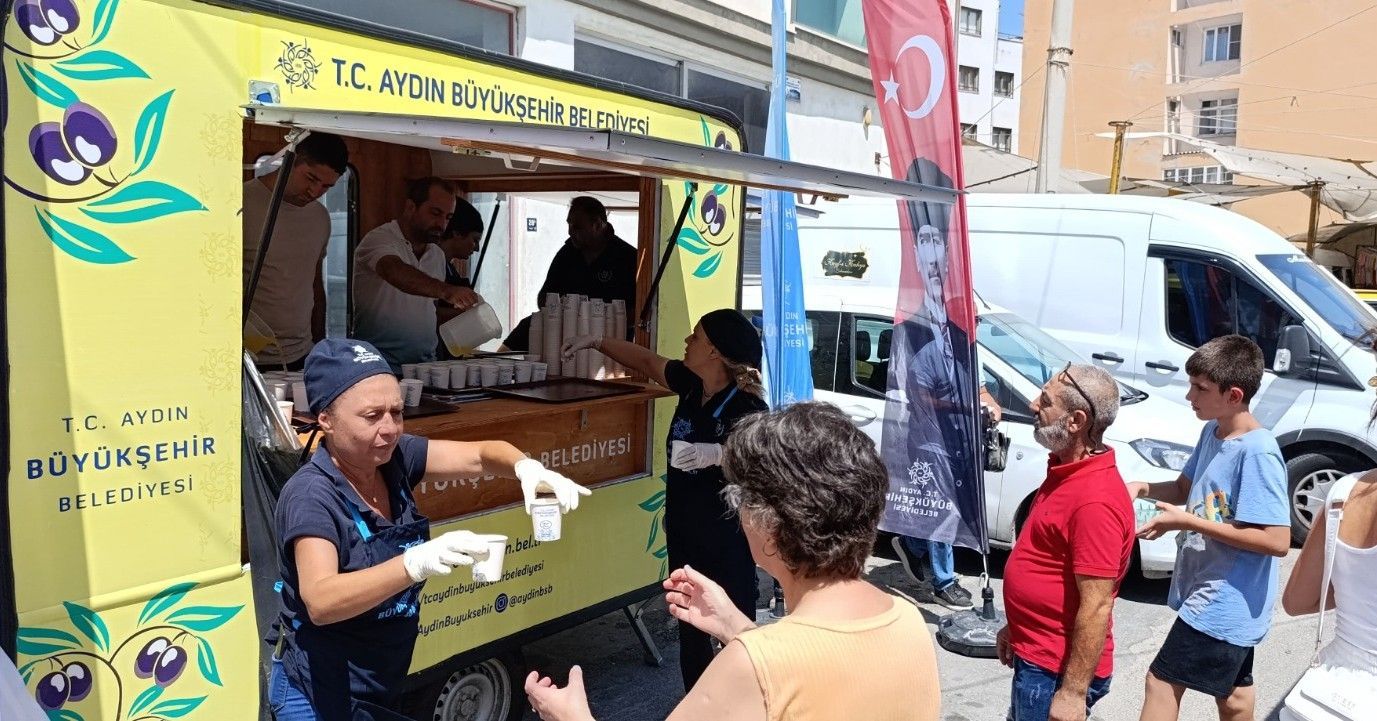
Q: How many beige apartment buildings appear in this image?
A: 1